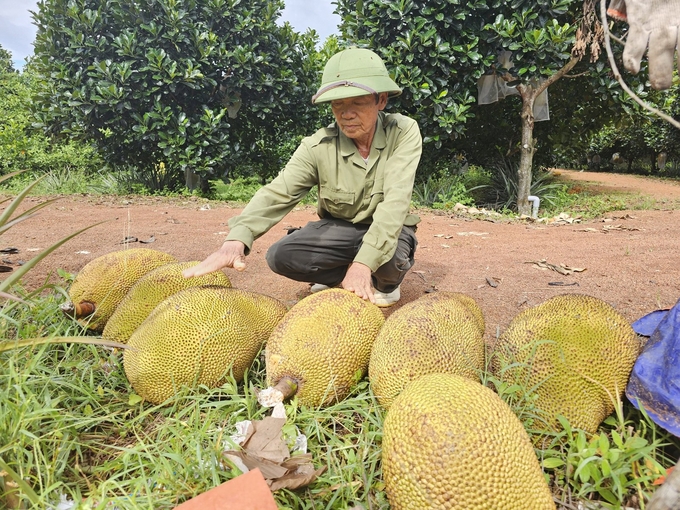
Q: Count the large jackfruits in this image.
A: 7